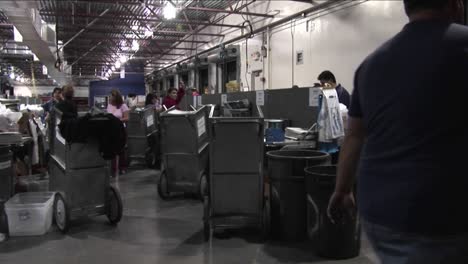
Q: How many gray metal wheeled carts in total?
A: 4